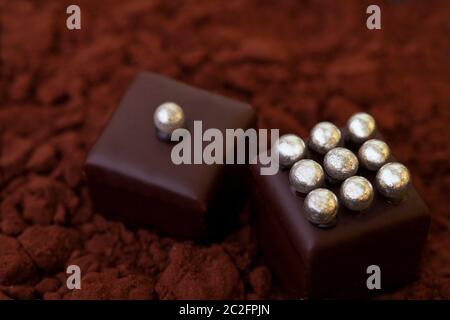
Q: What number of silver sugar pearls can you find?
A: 10